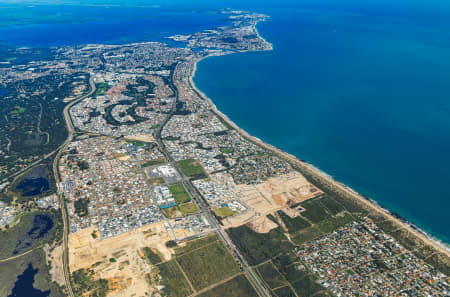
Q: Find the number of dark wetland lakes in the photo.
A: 3